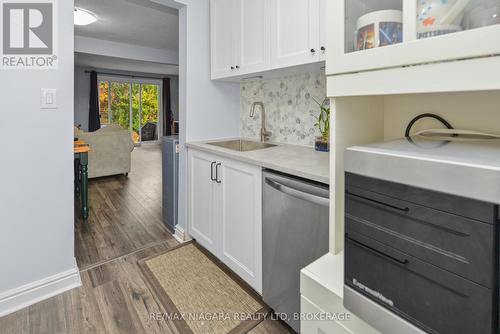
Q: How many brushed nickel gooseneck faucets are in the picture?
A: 1